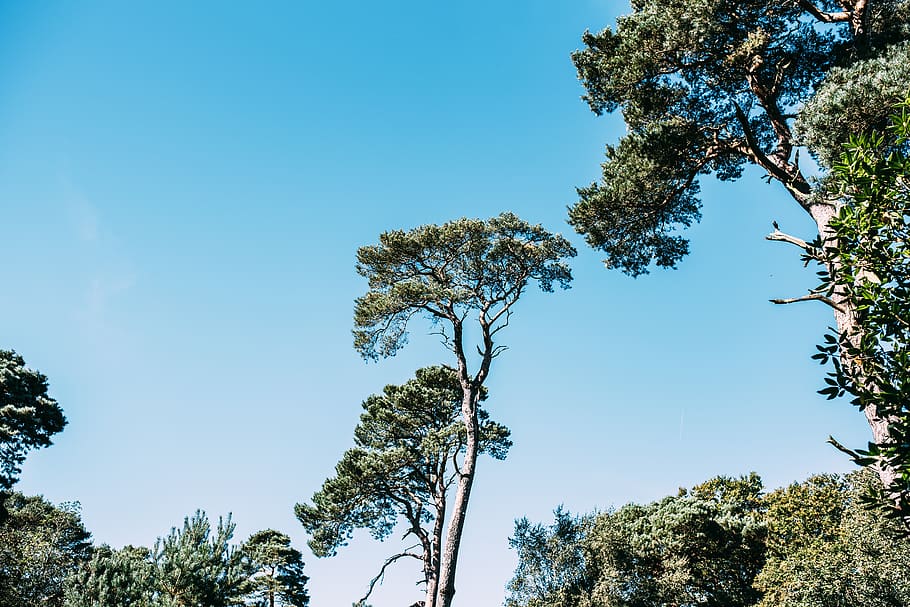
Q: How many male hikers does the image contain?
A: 0